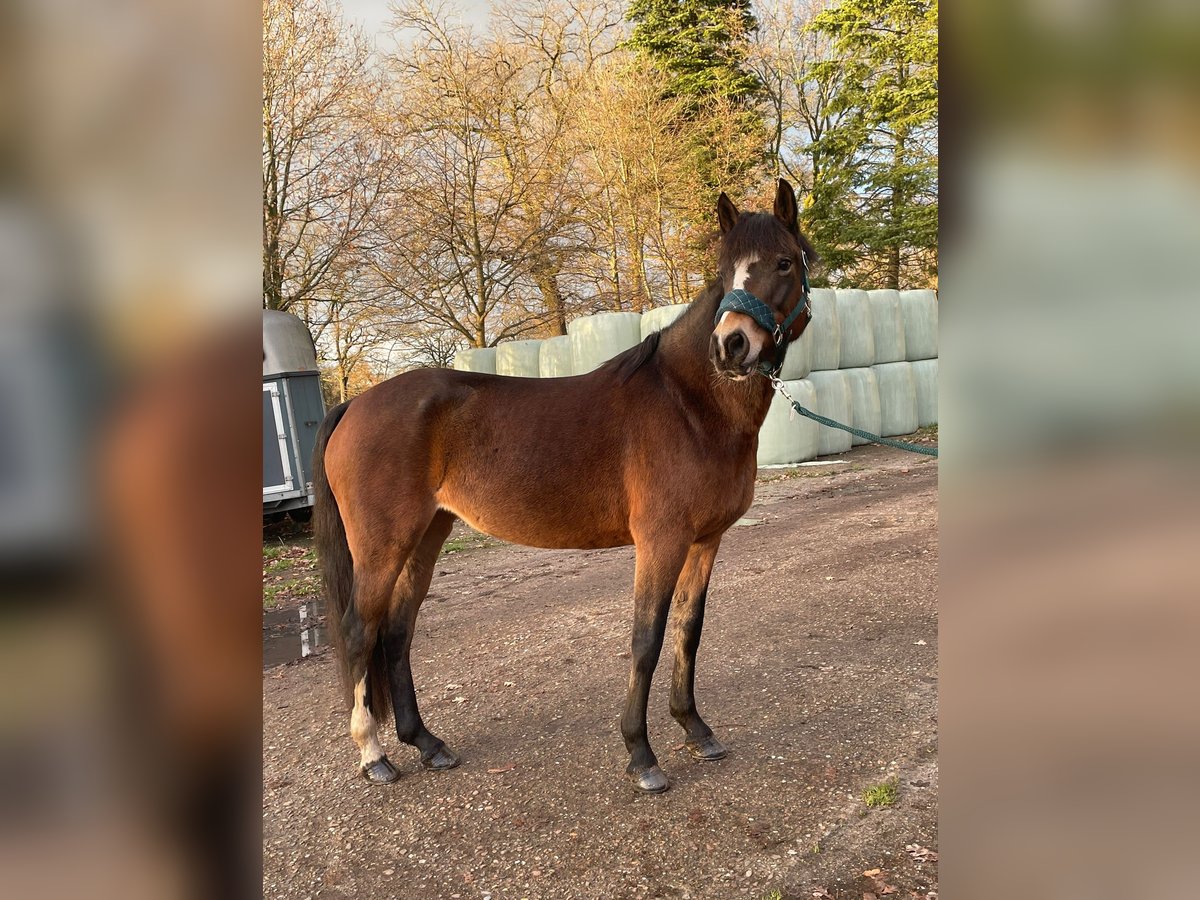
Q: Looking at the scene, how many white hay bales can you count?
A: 15